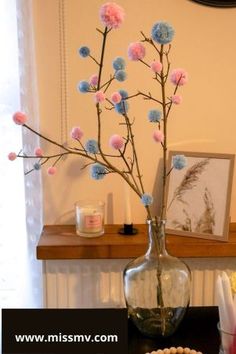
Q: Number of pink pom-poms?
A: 15